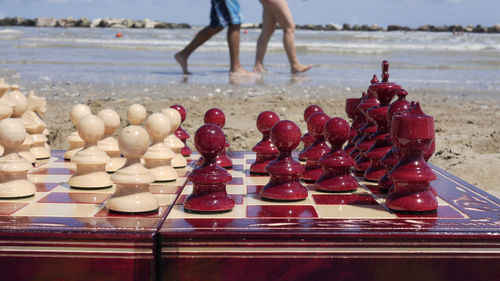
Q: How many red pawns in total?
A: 8